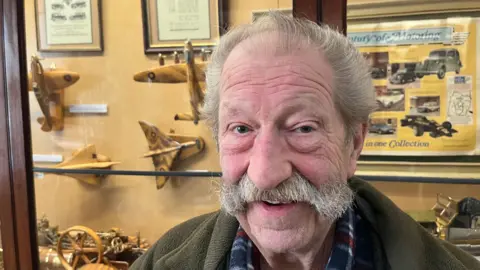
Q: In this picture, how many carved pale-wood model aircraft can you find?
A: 4